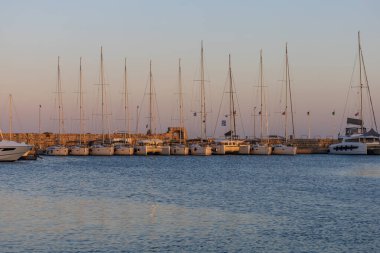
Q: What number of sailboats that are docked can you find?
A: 11